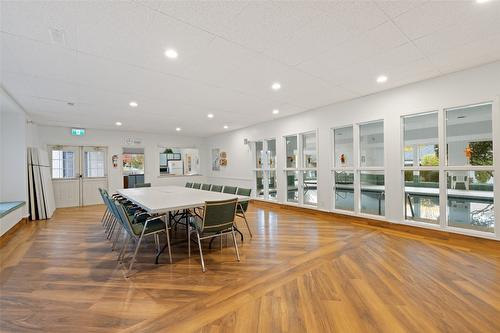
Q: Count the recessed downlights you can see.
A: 10